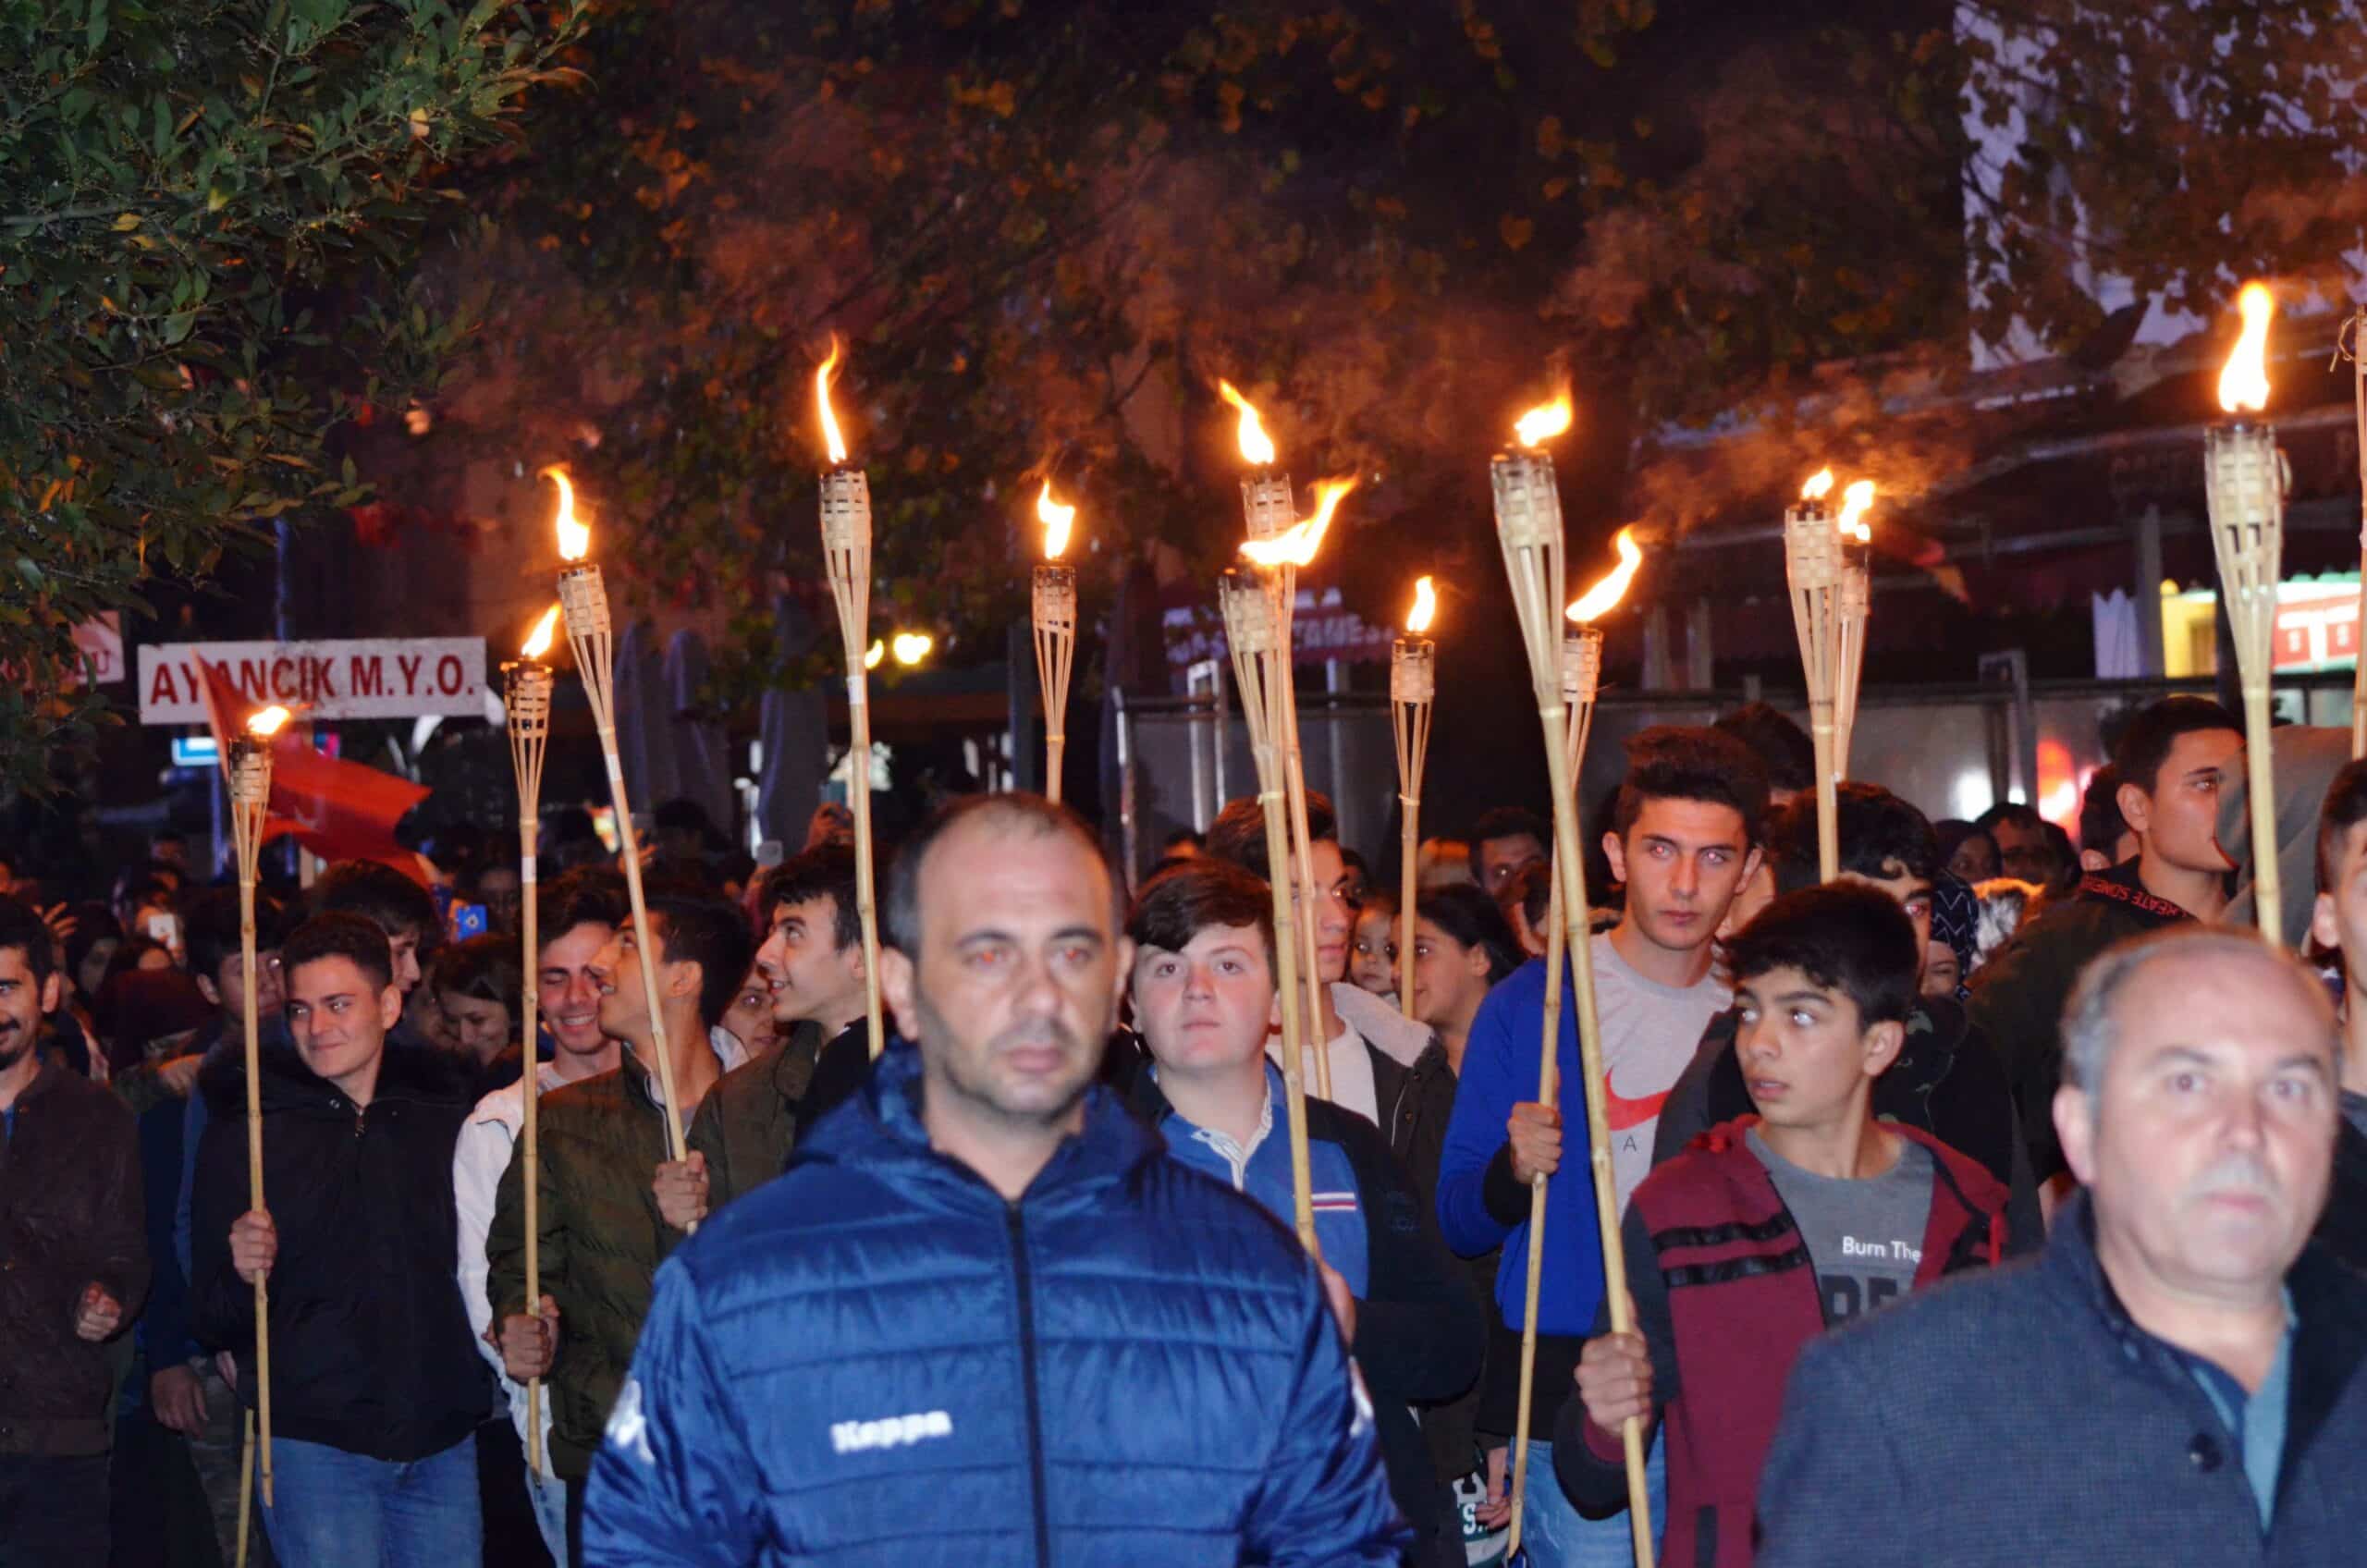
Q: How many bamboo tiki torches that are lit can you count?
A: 13